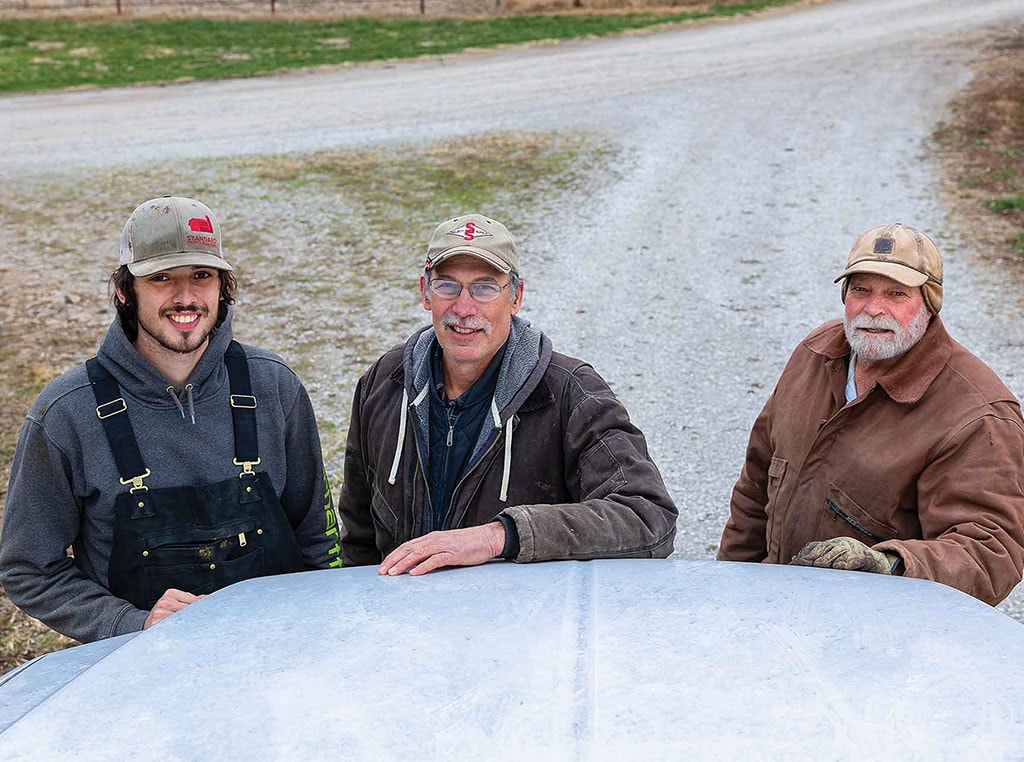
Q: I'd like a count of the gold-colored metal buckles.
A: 4